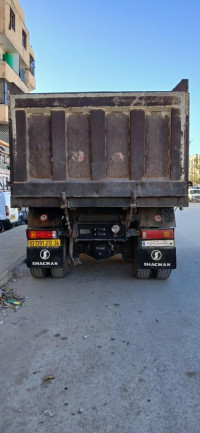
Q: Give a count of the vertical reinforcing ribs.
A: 5